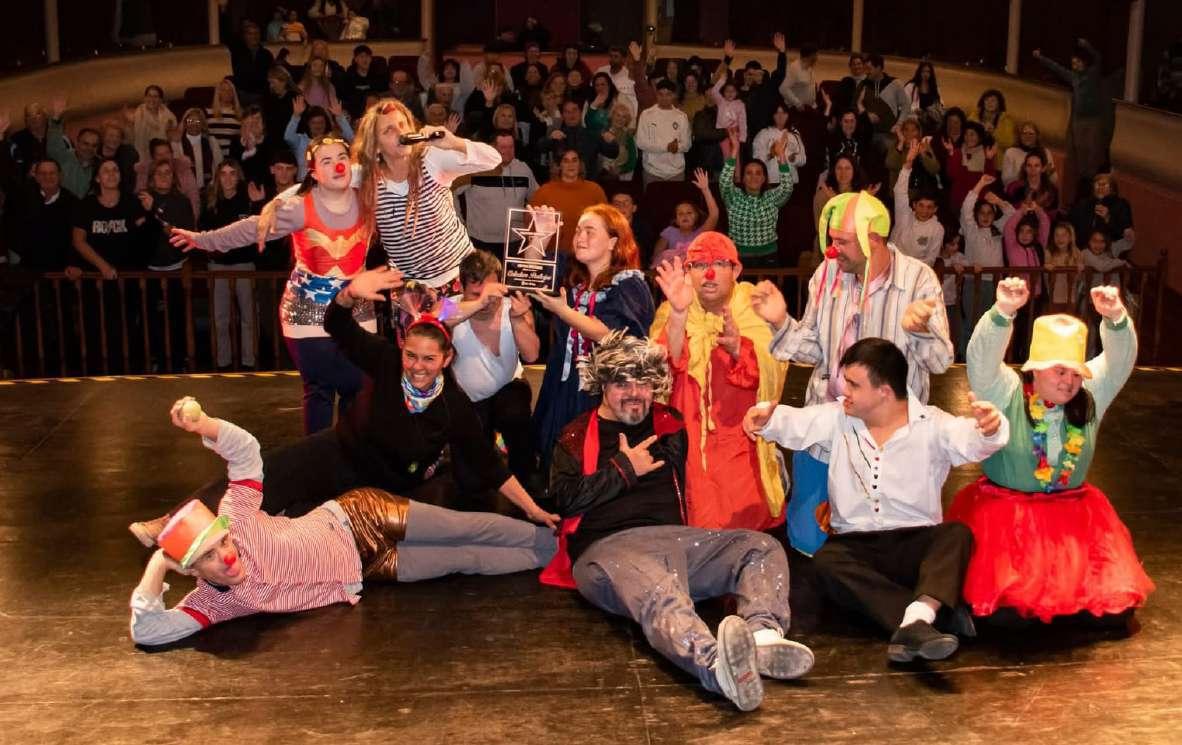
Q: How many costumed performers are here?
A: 11